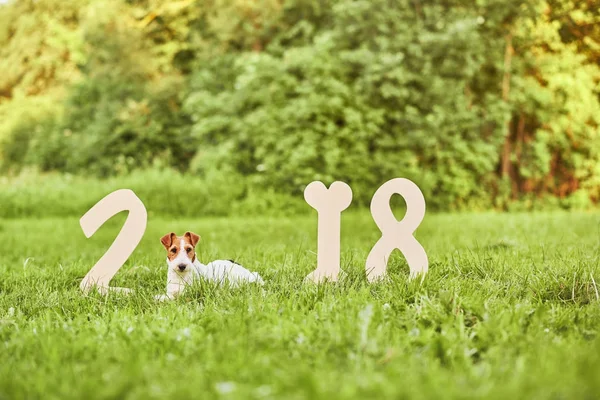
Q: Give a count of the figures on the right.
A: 2